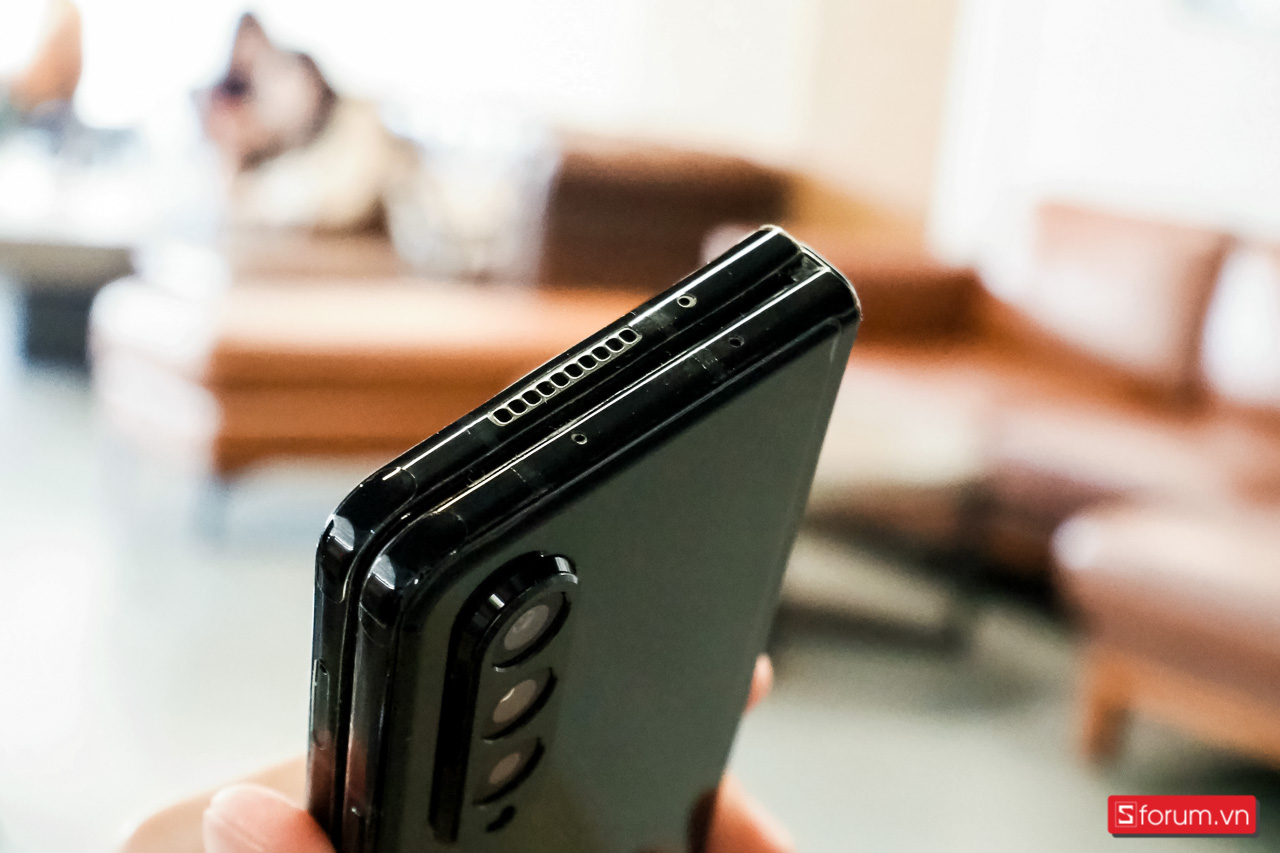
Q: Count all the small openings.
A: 13